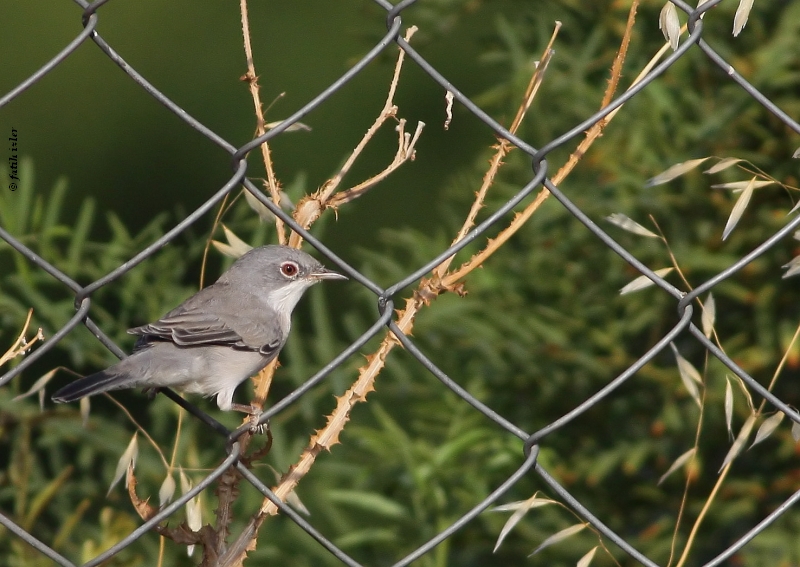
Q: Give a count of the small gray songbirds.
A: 1